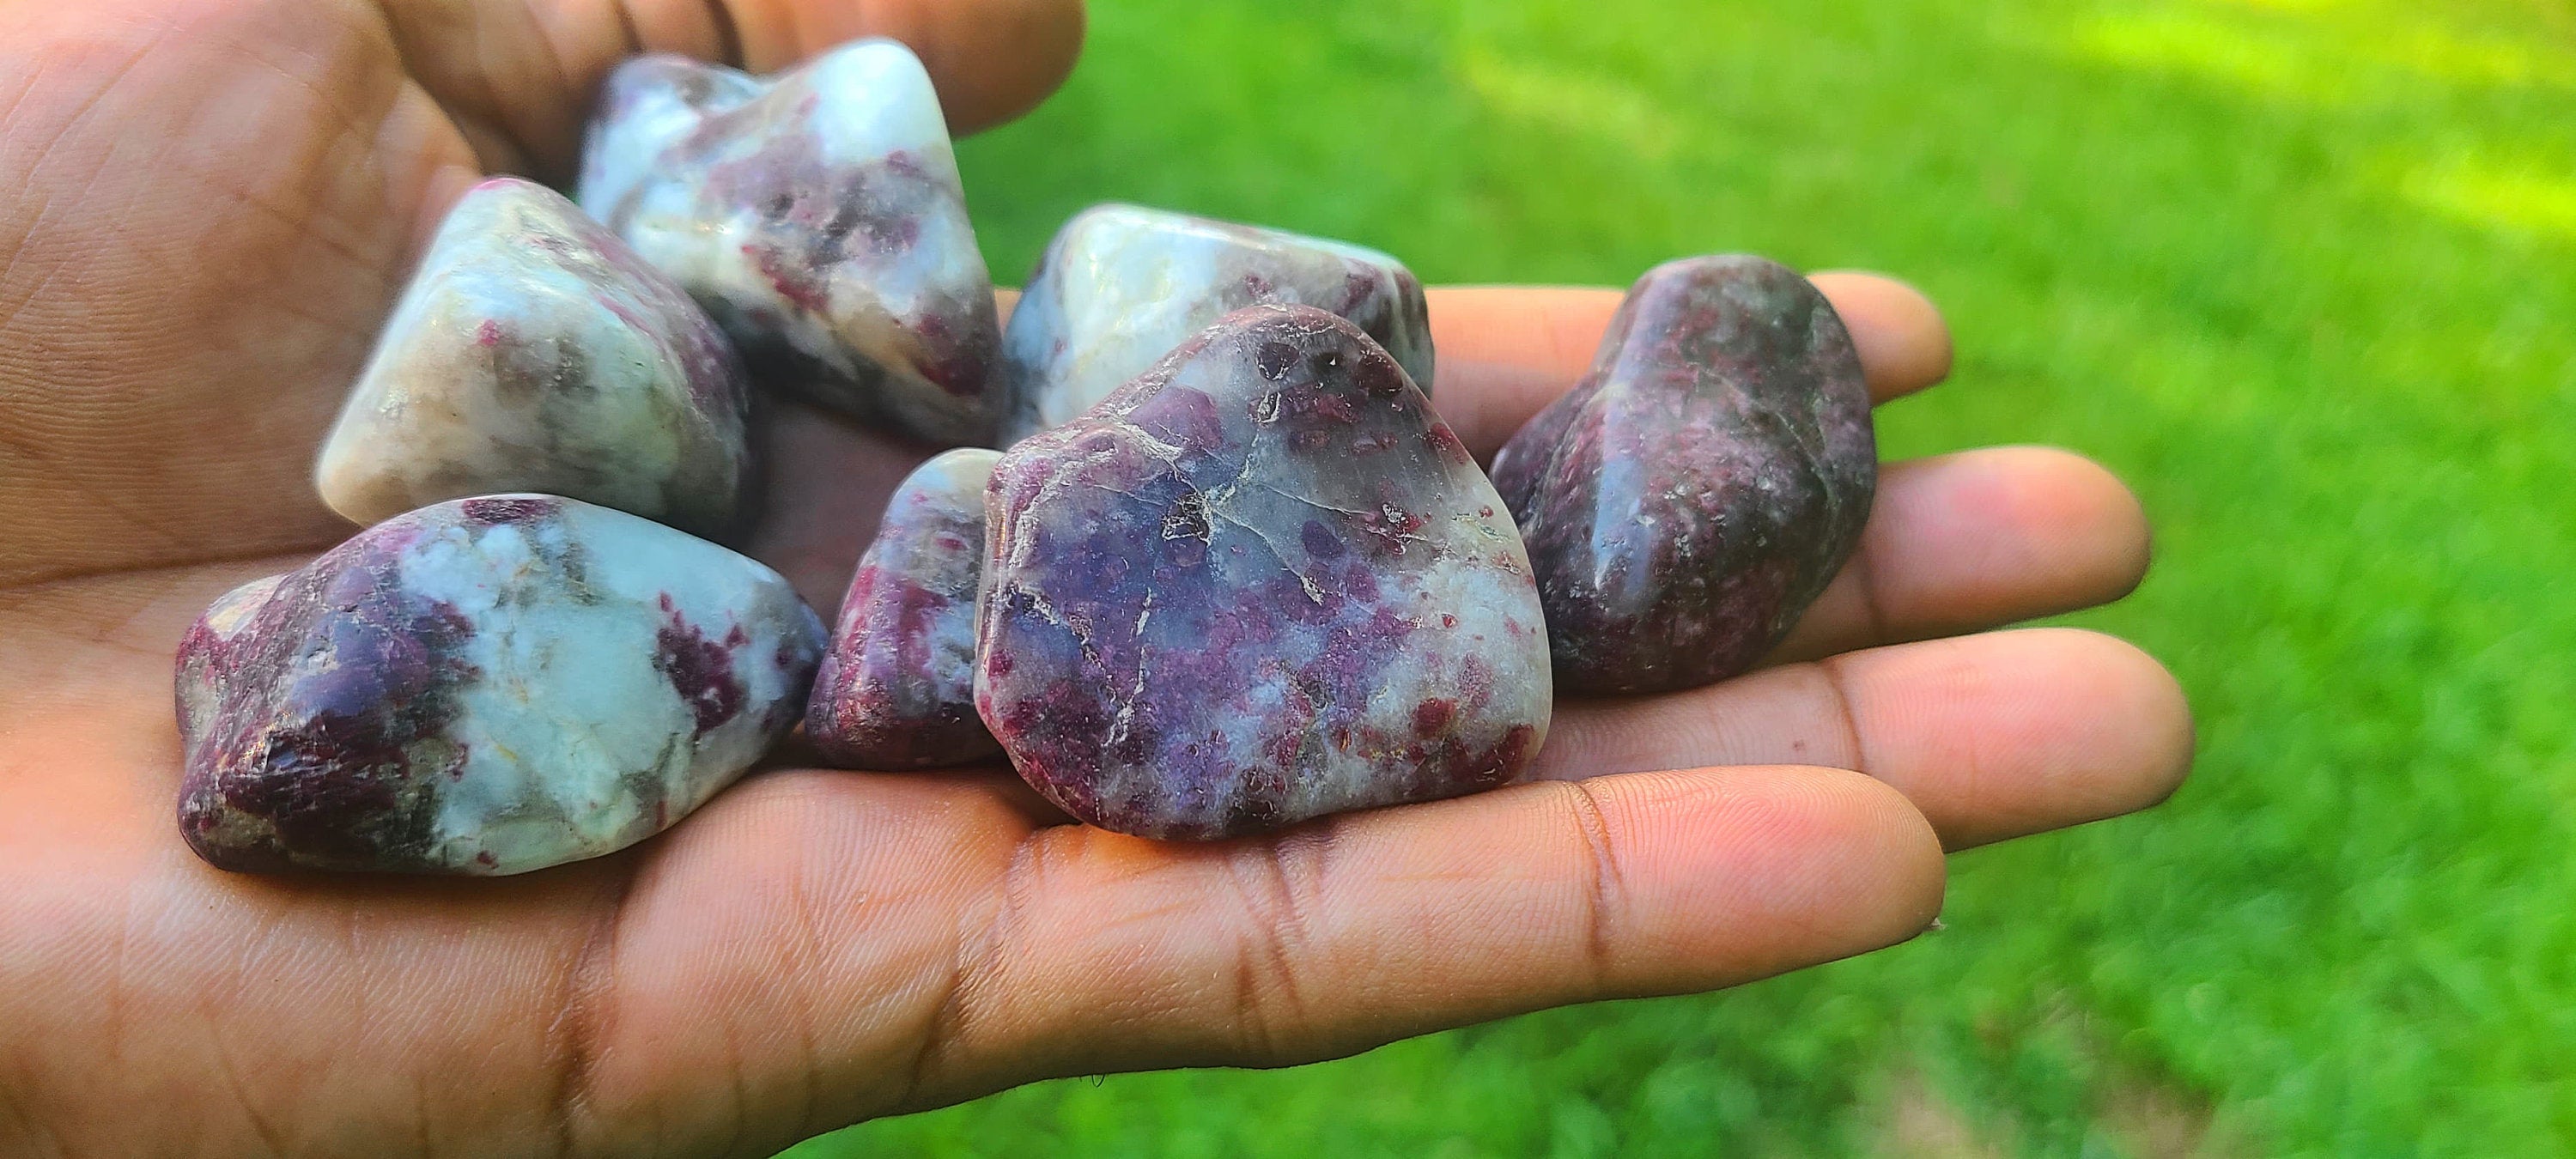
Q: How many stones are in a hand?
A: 7